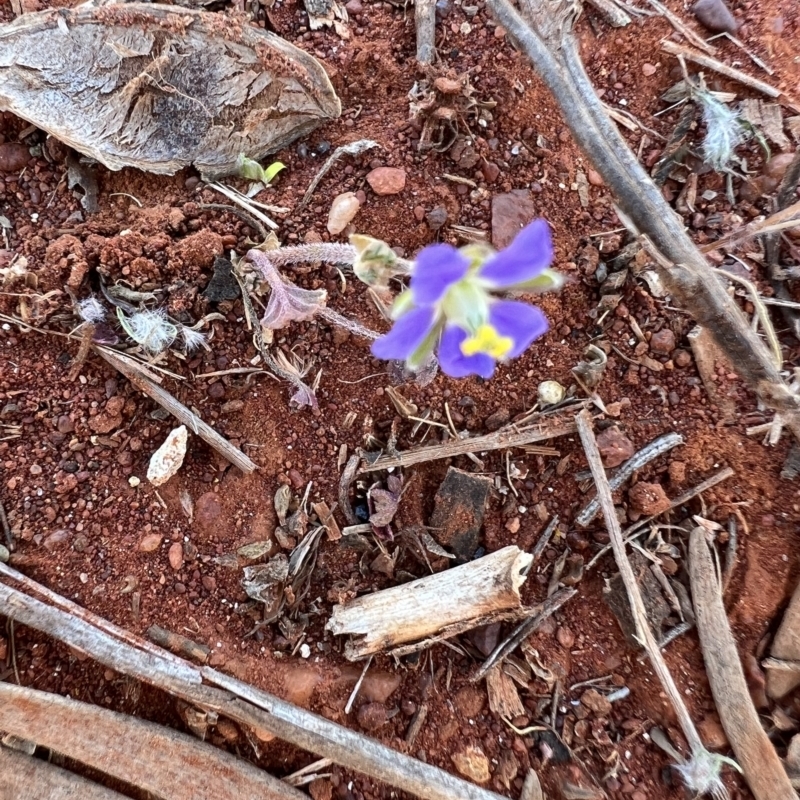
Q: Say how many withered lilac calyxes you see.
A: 2